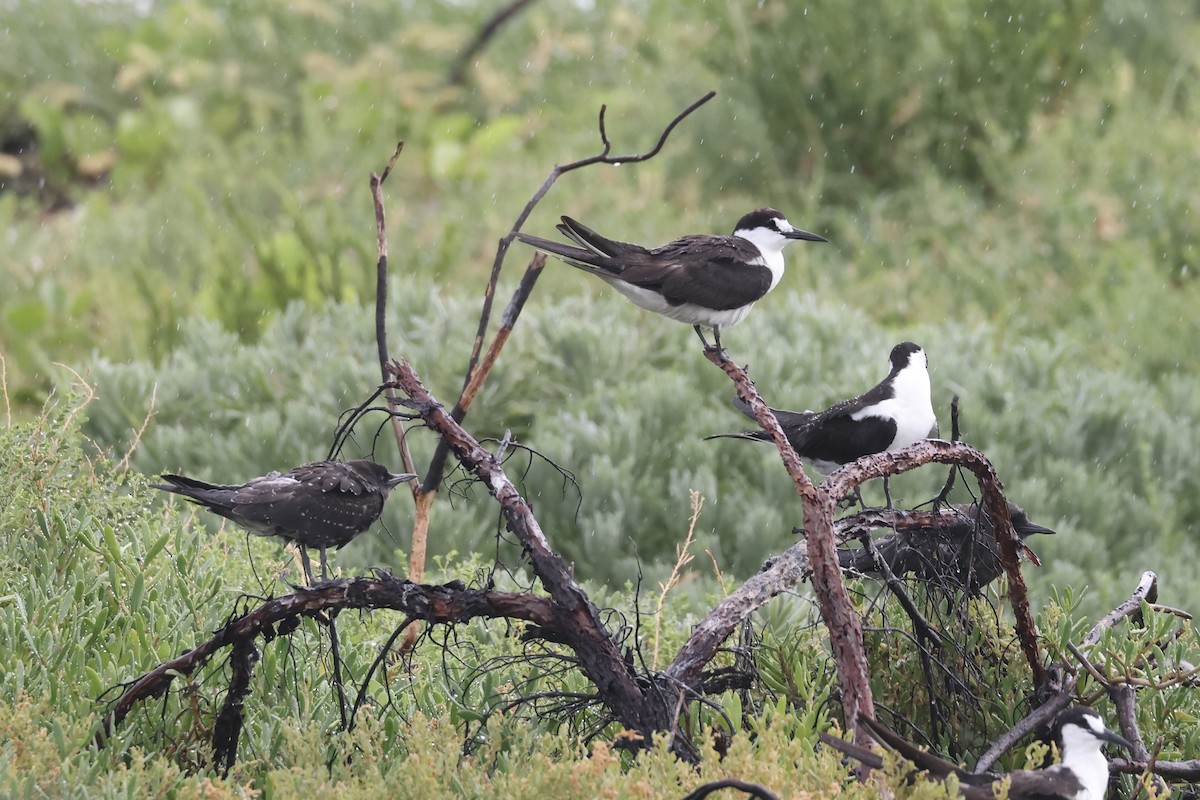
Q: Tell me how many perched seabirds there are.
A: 5